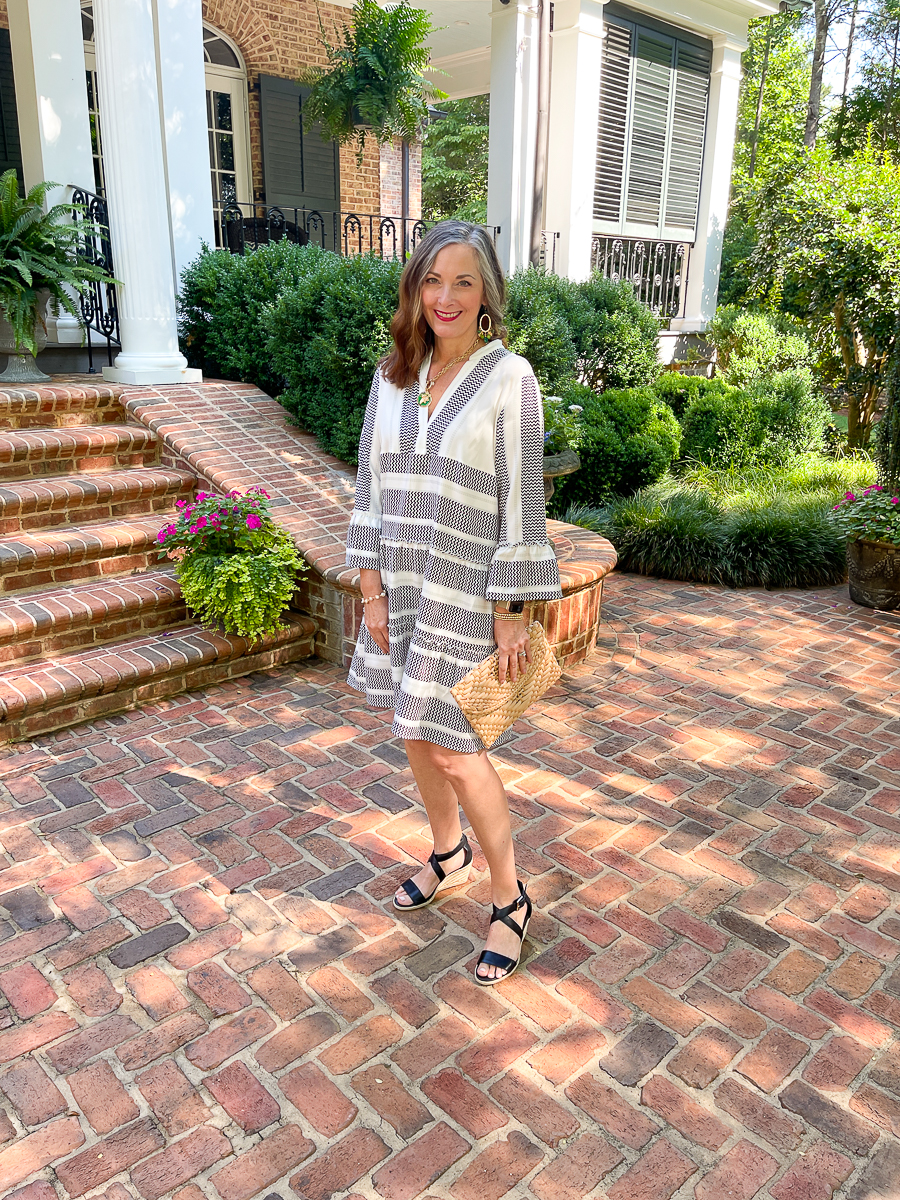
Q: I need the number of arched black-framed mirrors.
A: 0